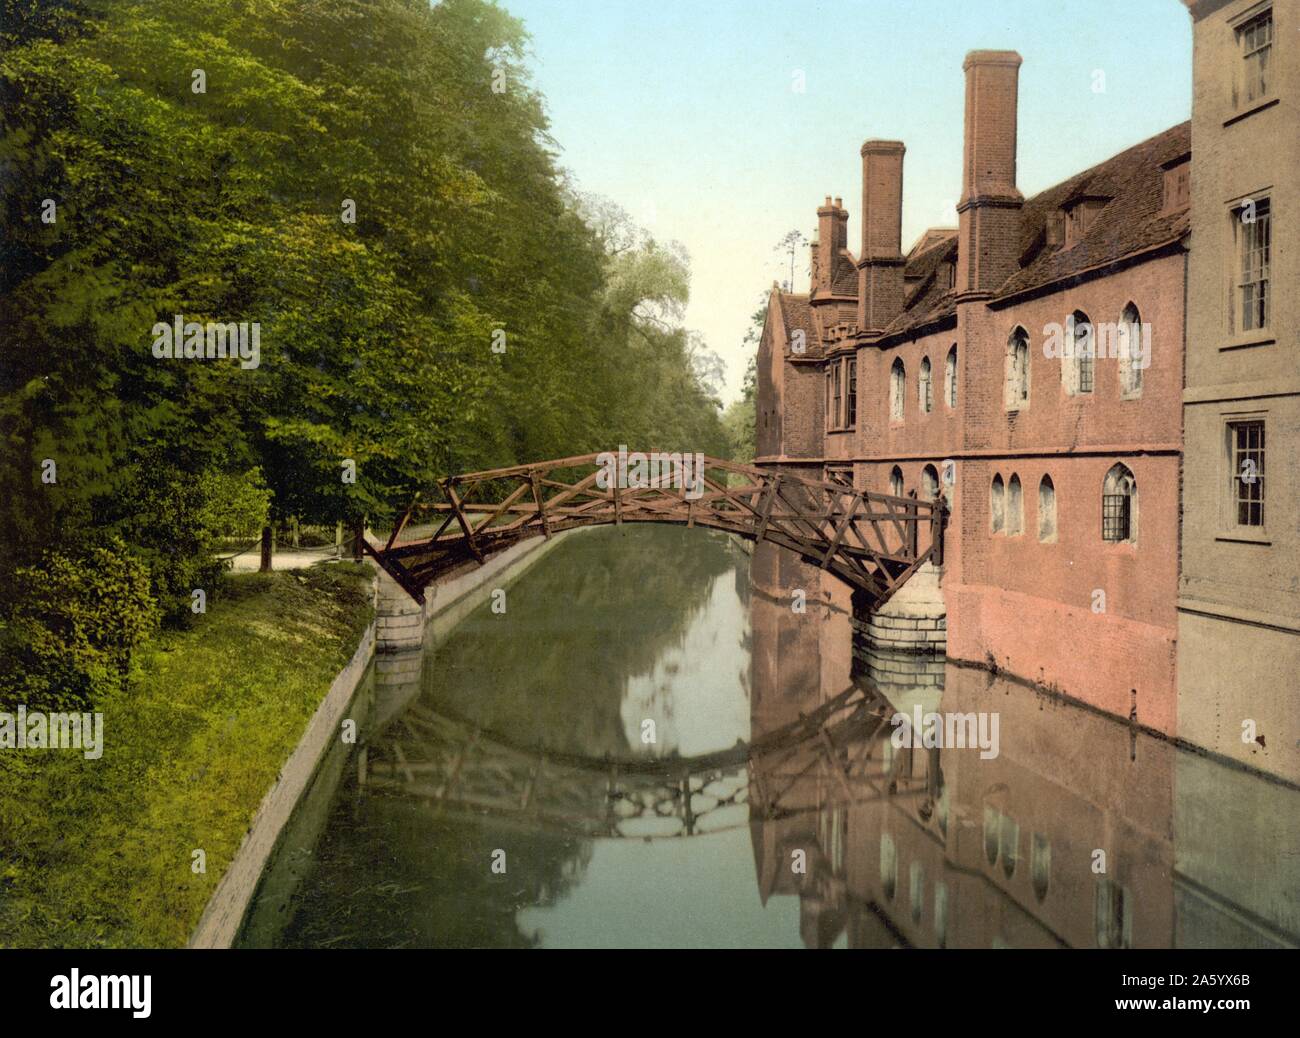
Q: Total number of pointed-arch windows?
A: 13